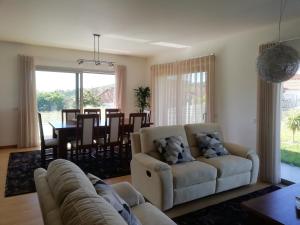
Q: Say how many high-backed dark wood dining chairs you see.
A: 8